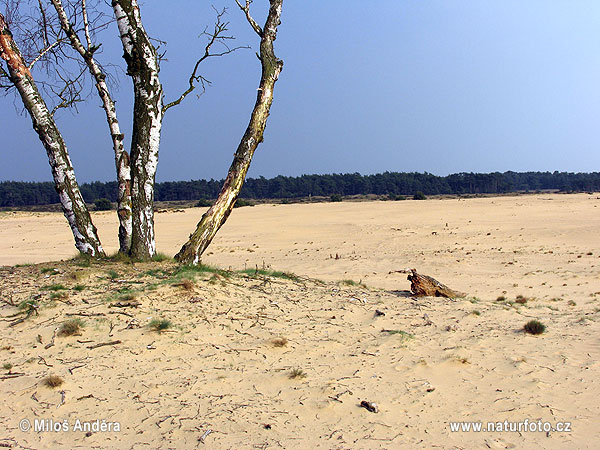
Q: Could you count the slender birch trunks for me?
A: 4